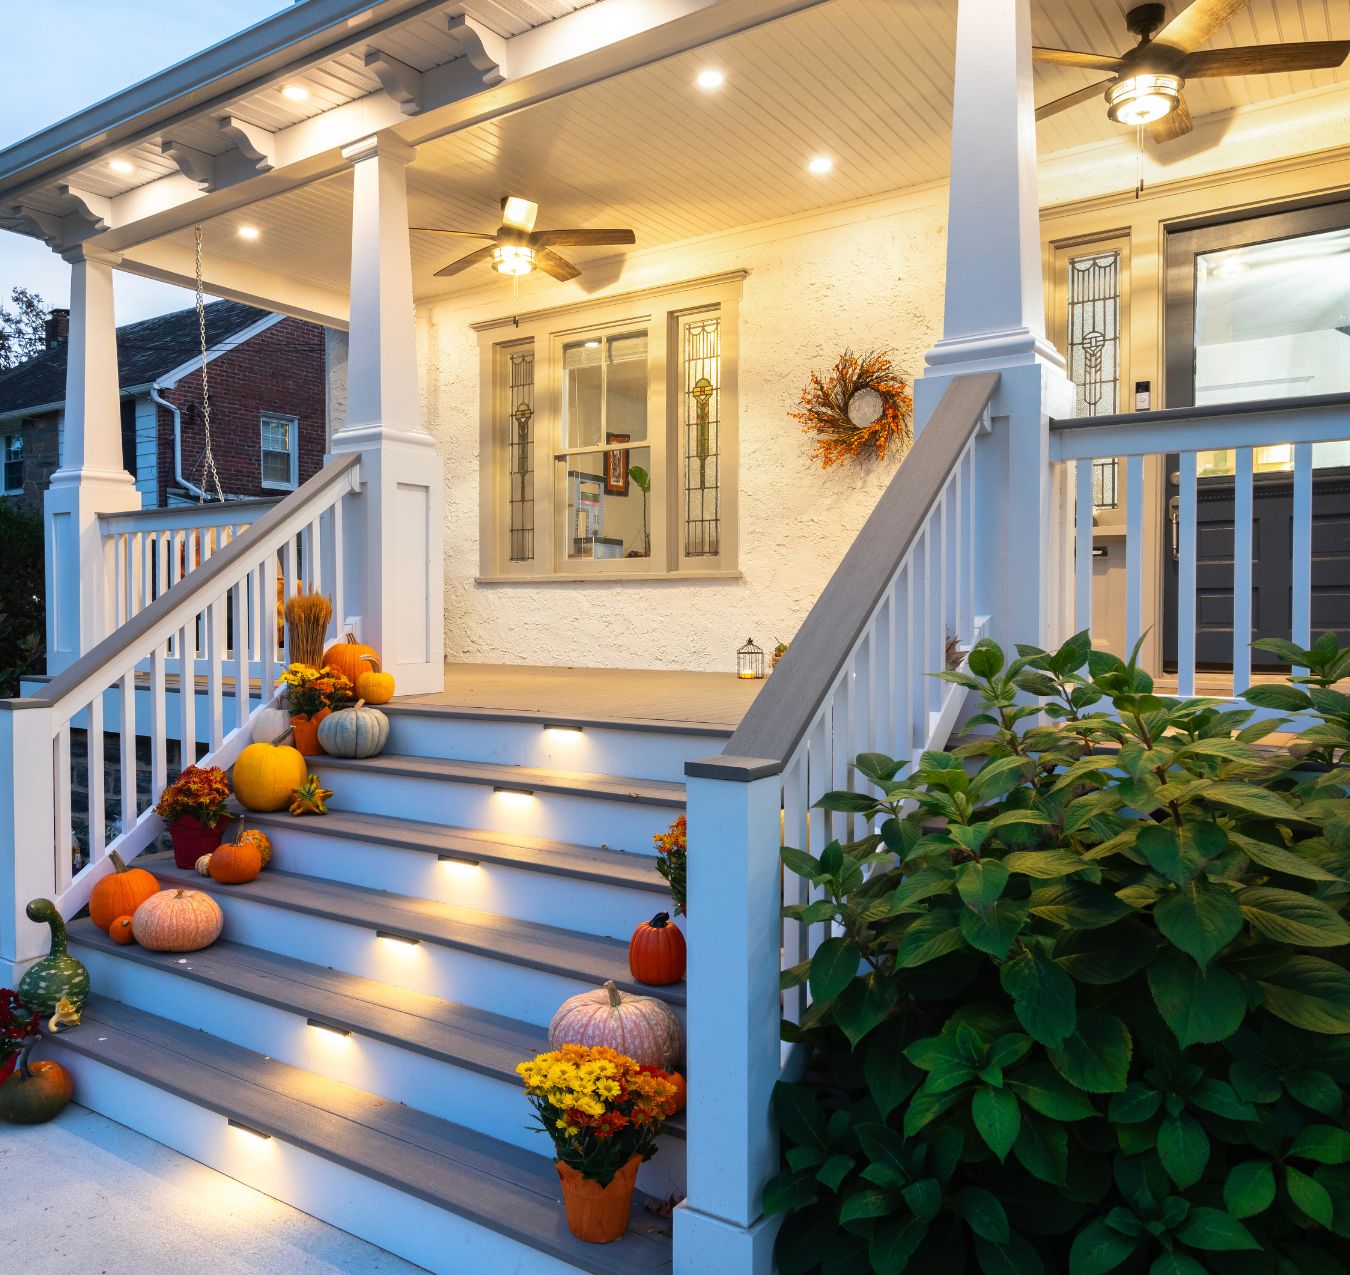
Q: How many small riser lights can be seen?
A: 6